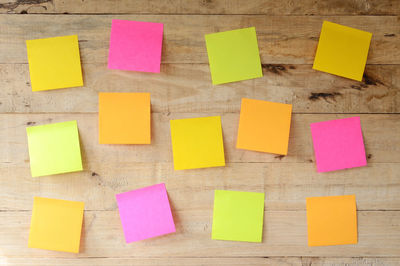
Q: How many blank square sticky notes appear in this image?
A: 13